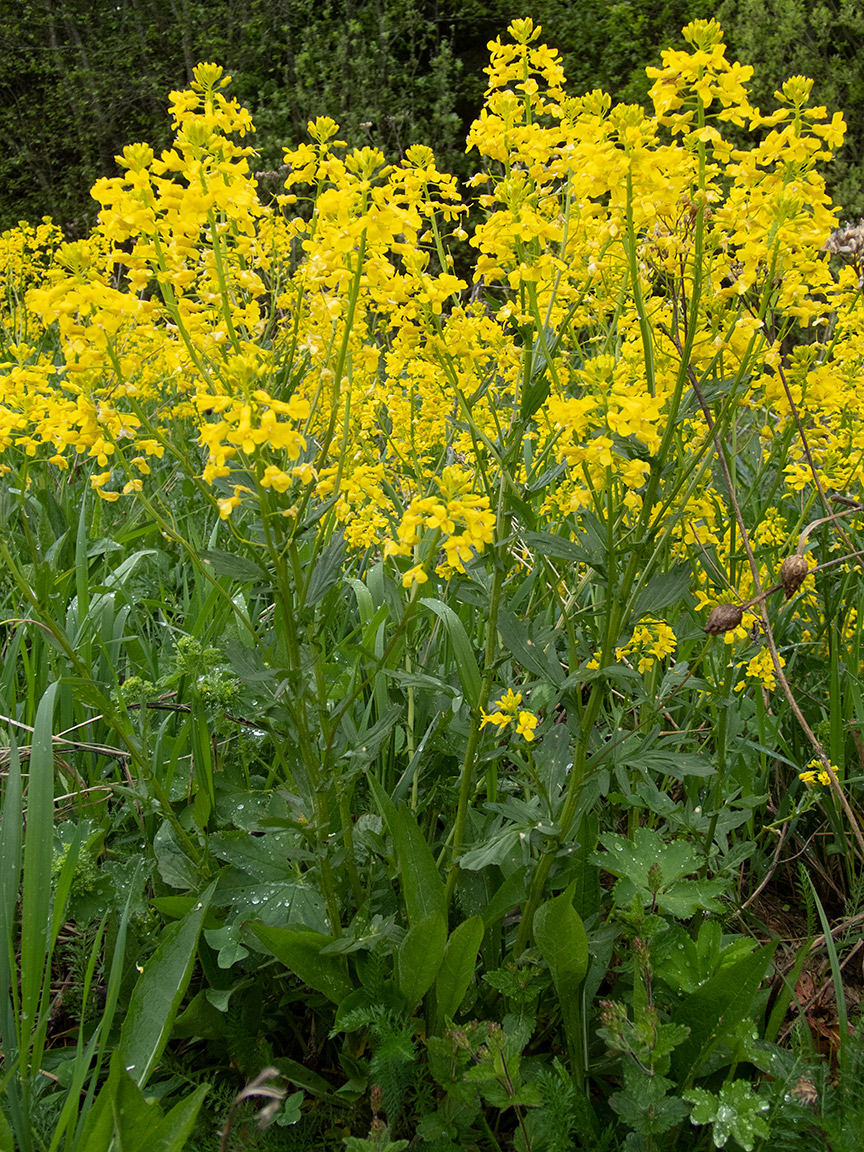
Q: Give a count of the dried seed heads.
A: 2